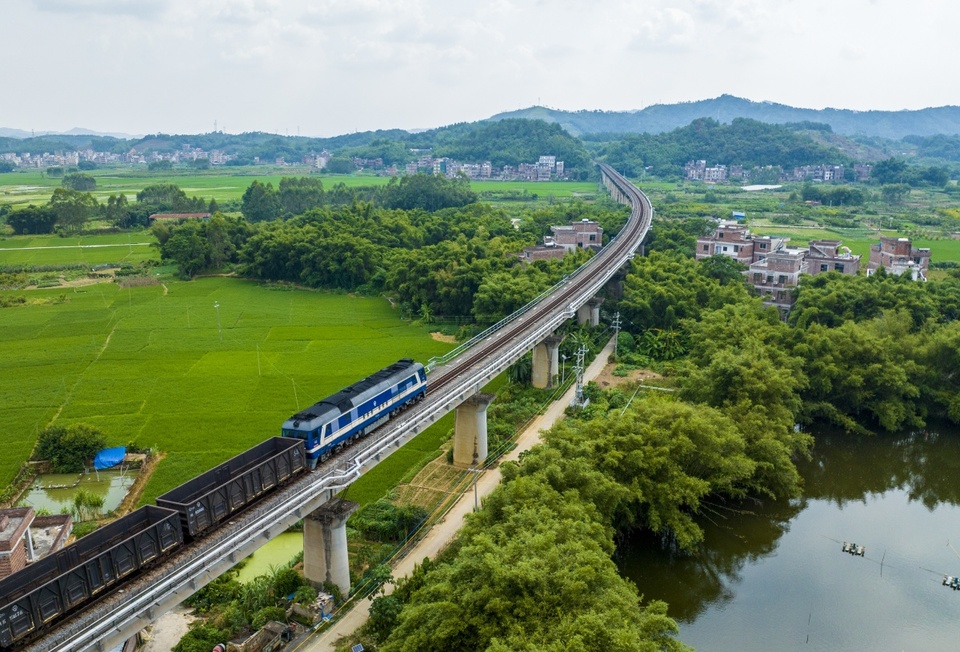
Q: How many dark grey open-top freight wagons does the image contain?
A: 2